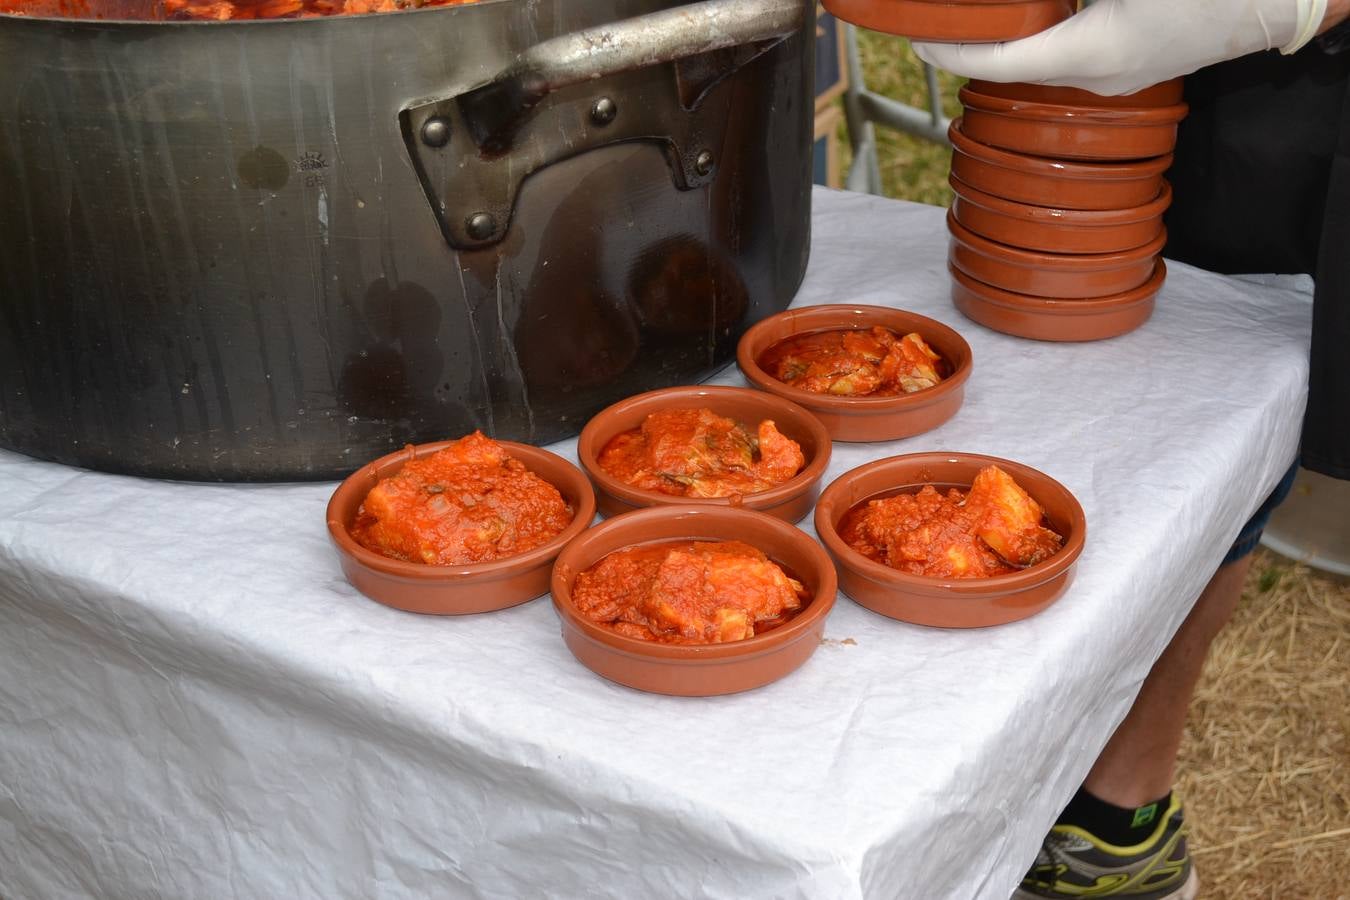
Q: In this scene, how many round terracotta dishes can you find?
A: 12